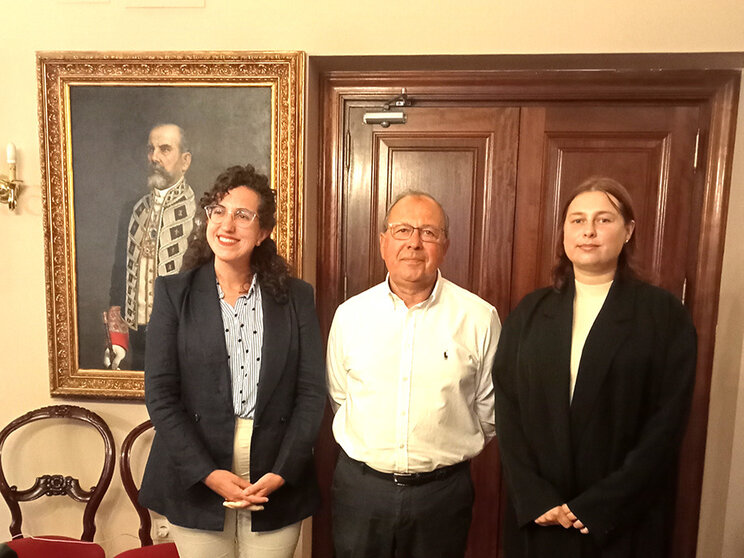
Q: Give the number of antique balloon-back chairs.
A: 2